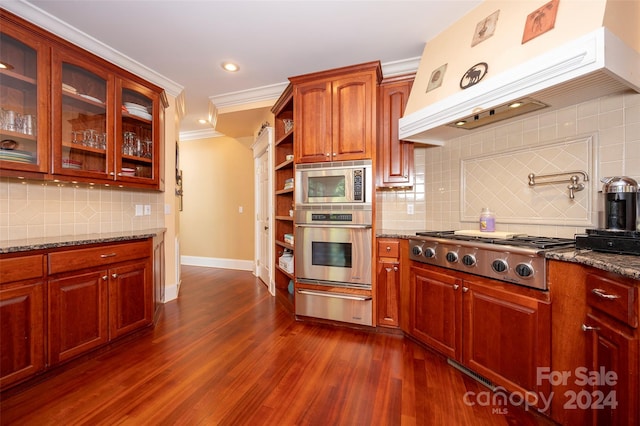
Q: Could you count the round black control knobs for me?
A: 6